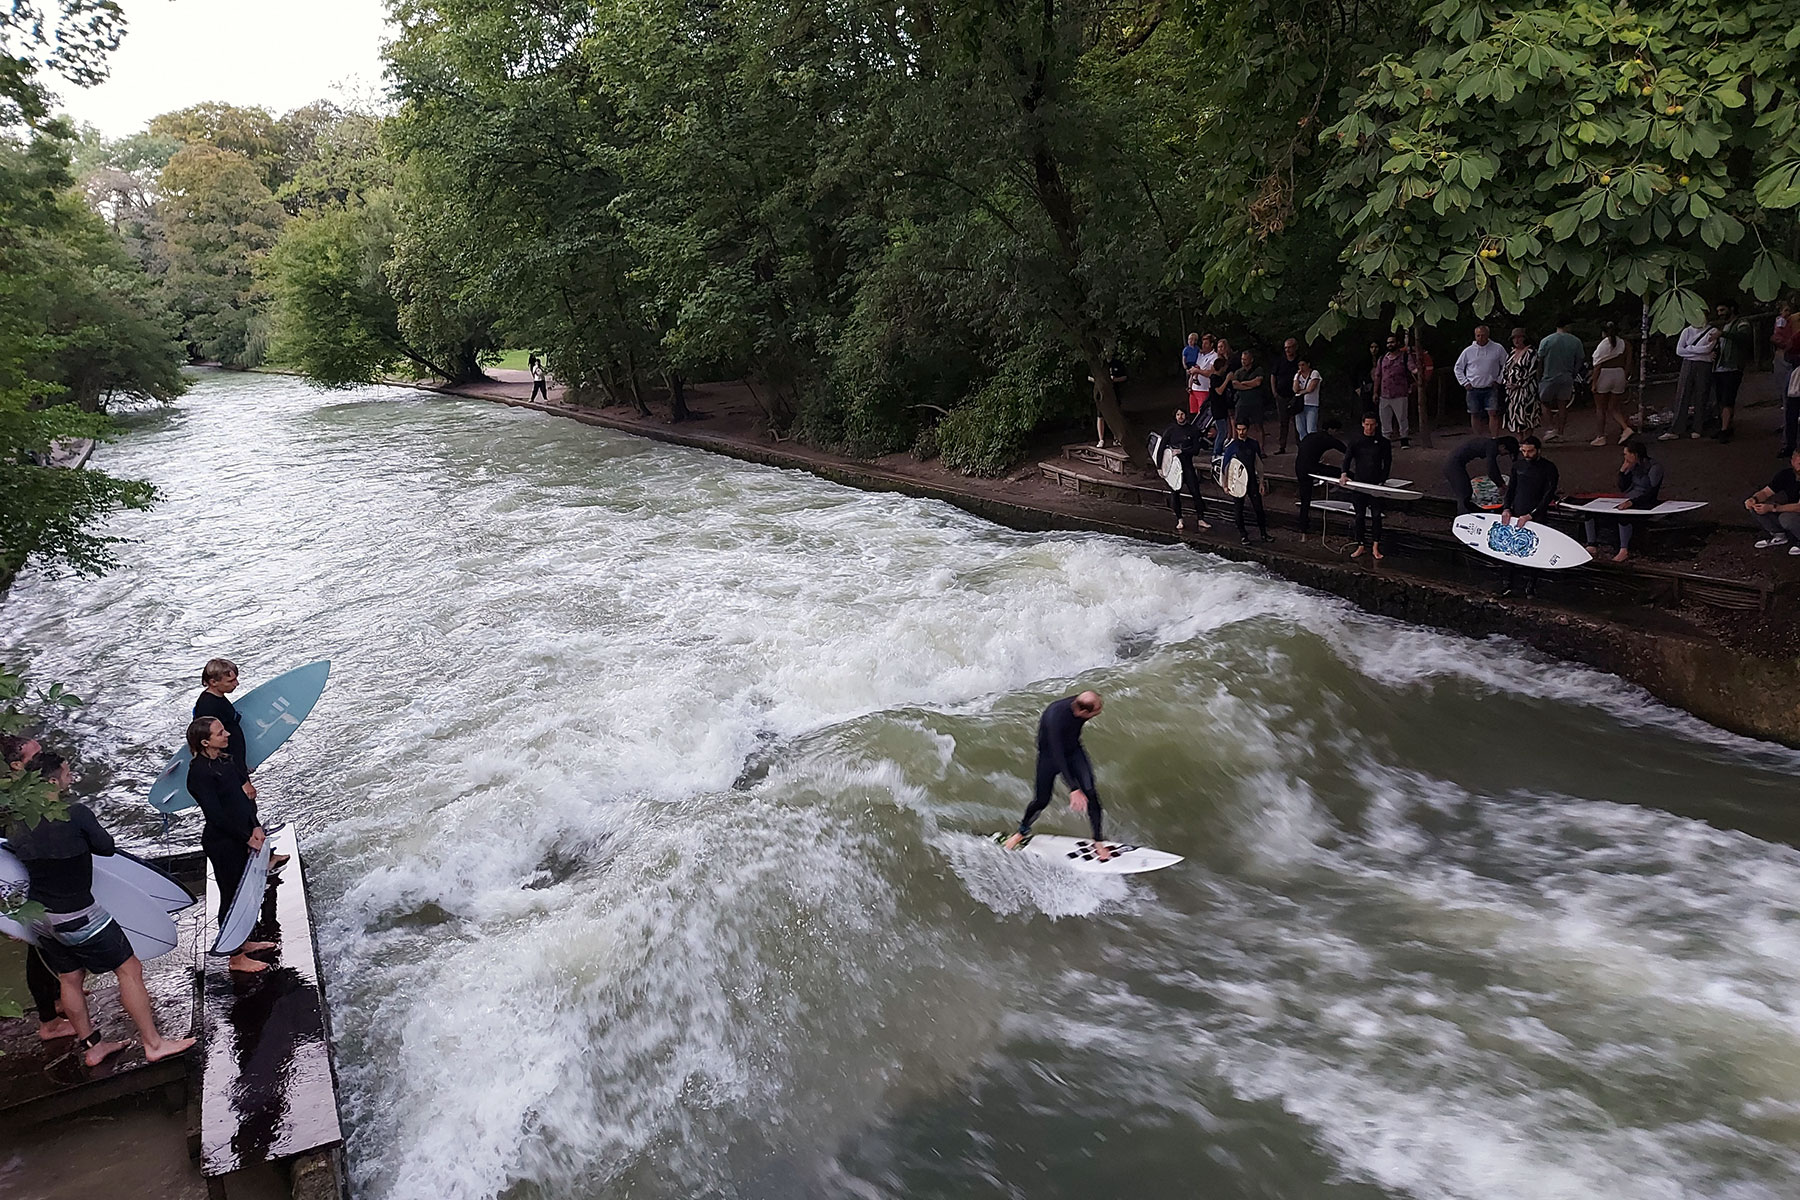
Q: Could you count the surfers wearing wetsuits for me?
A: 11